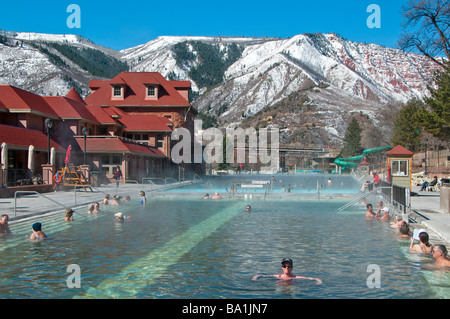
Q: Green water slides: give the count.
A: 1